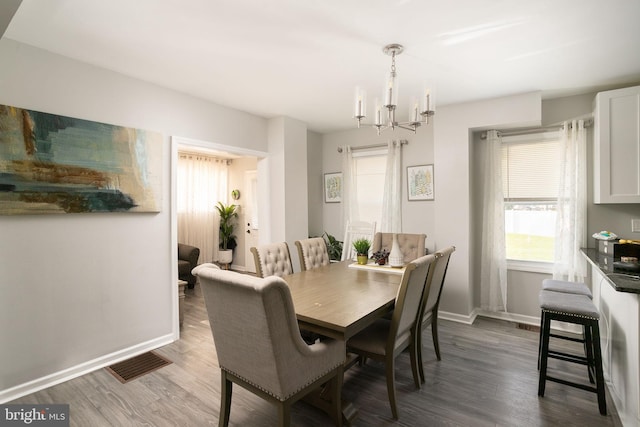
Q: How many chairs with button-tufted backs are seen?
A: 3